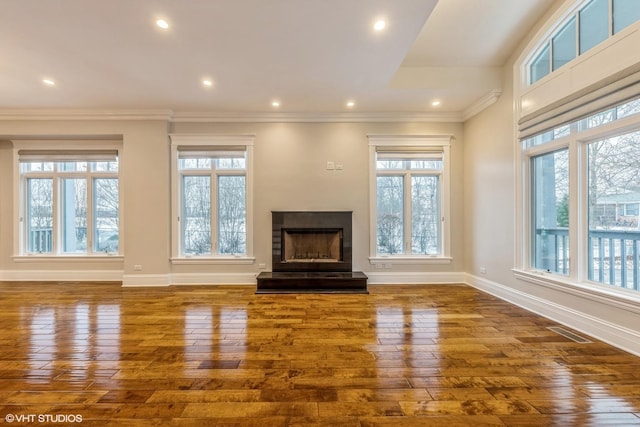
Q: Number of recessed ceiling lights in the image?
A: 7